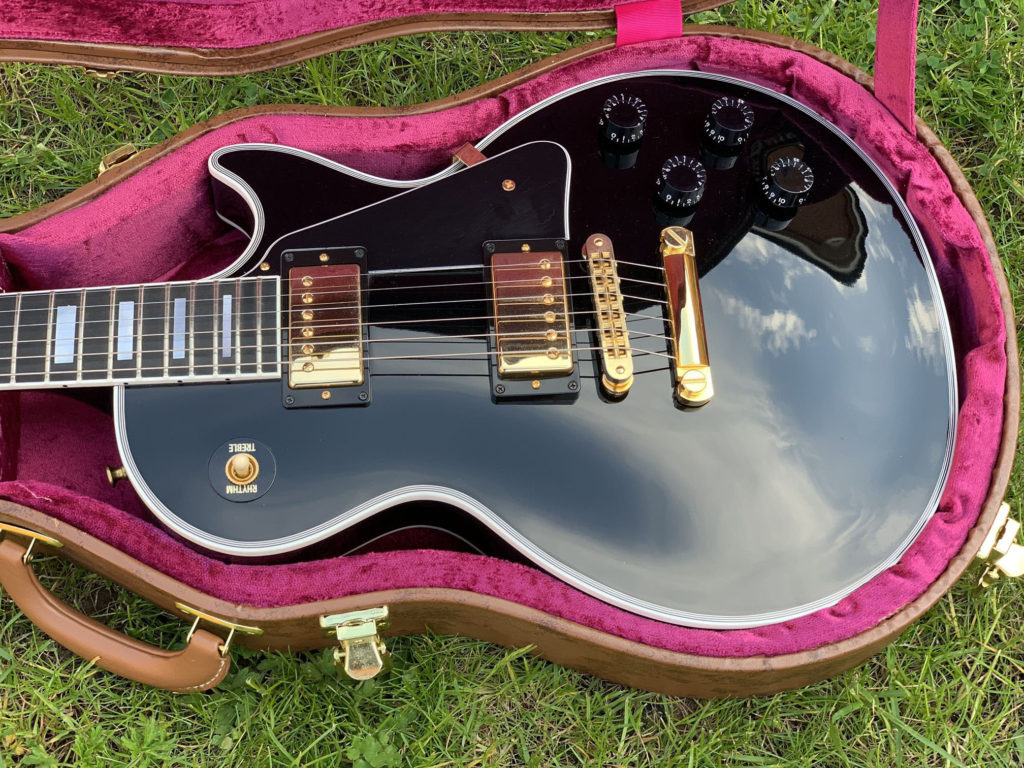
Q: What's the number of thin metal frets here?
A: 10